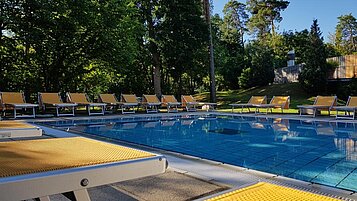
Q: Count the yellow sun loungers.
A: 15